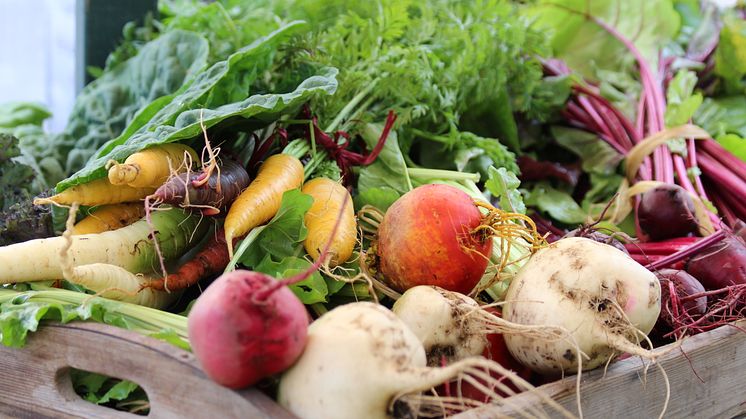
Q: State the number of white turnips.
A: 3